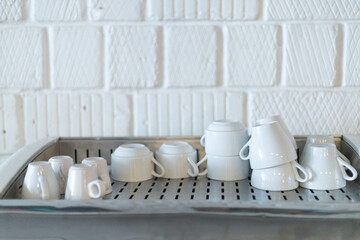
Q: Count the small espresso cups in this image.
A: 4